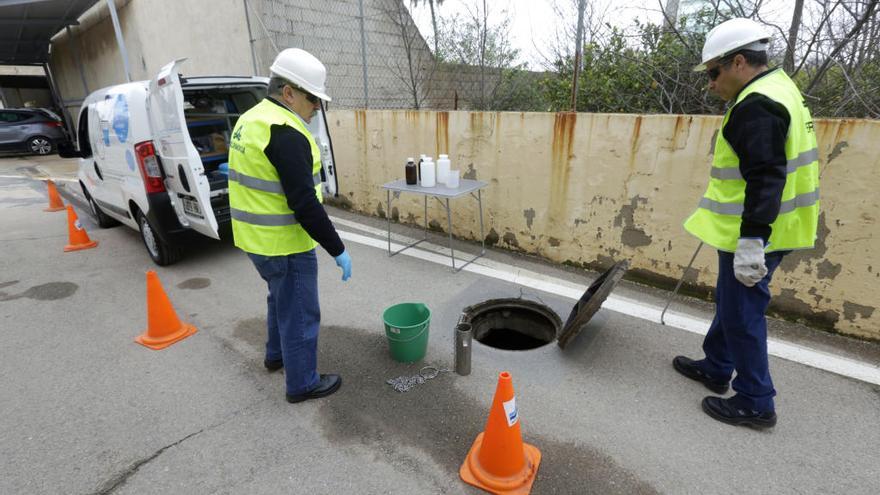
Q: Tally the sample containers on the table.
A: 5